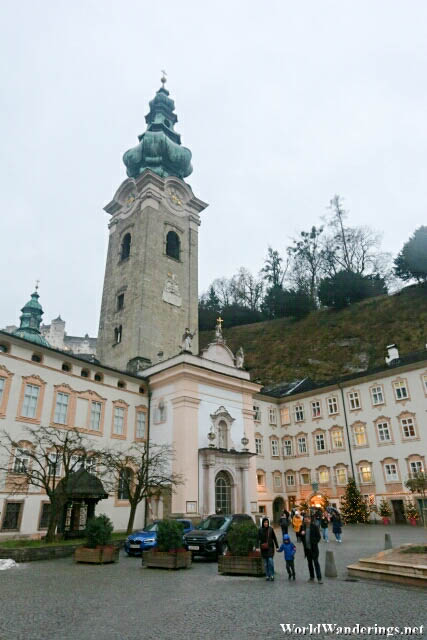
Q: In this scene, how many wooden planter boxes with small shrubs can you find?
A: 3